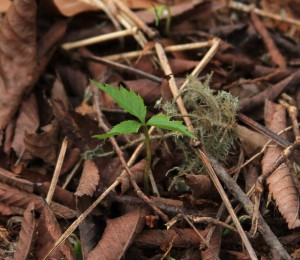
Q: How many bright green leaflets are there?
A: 3